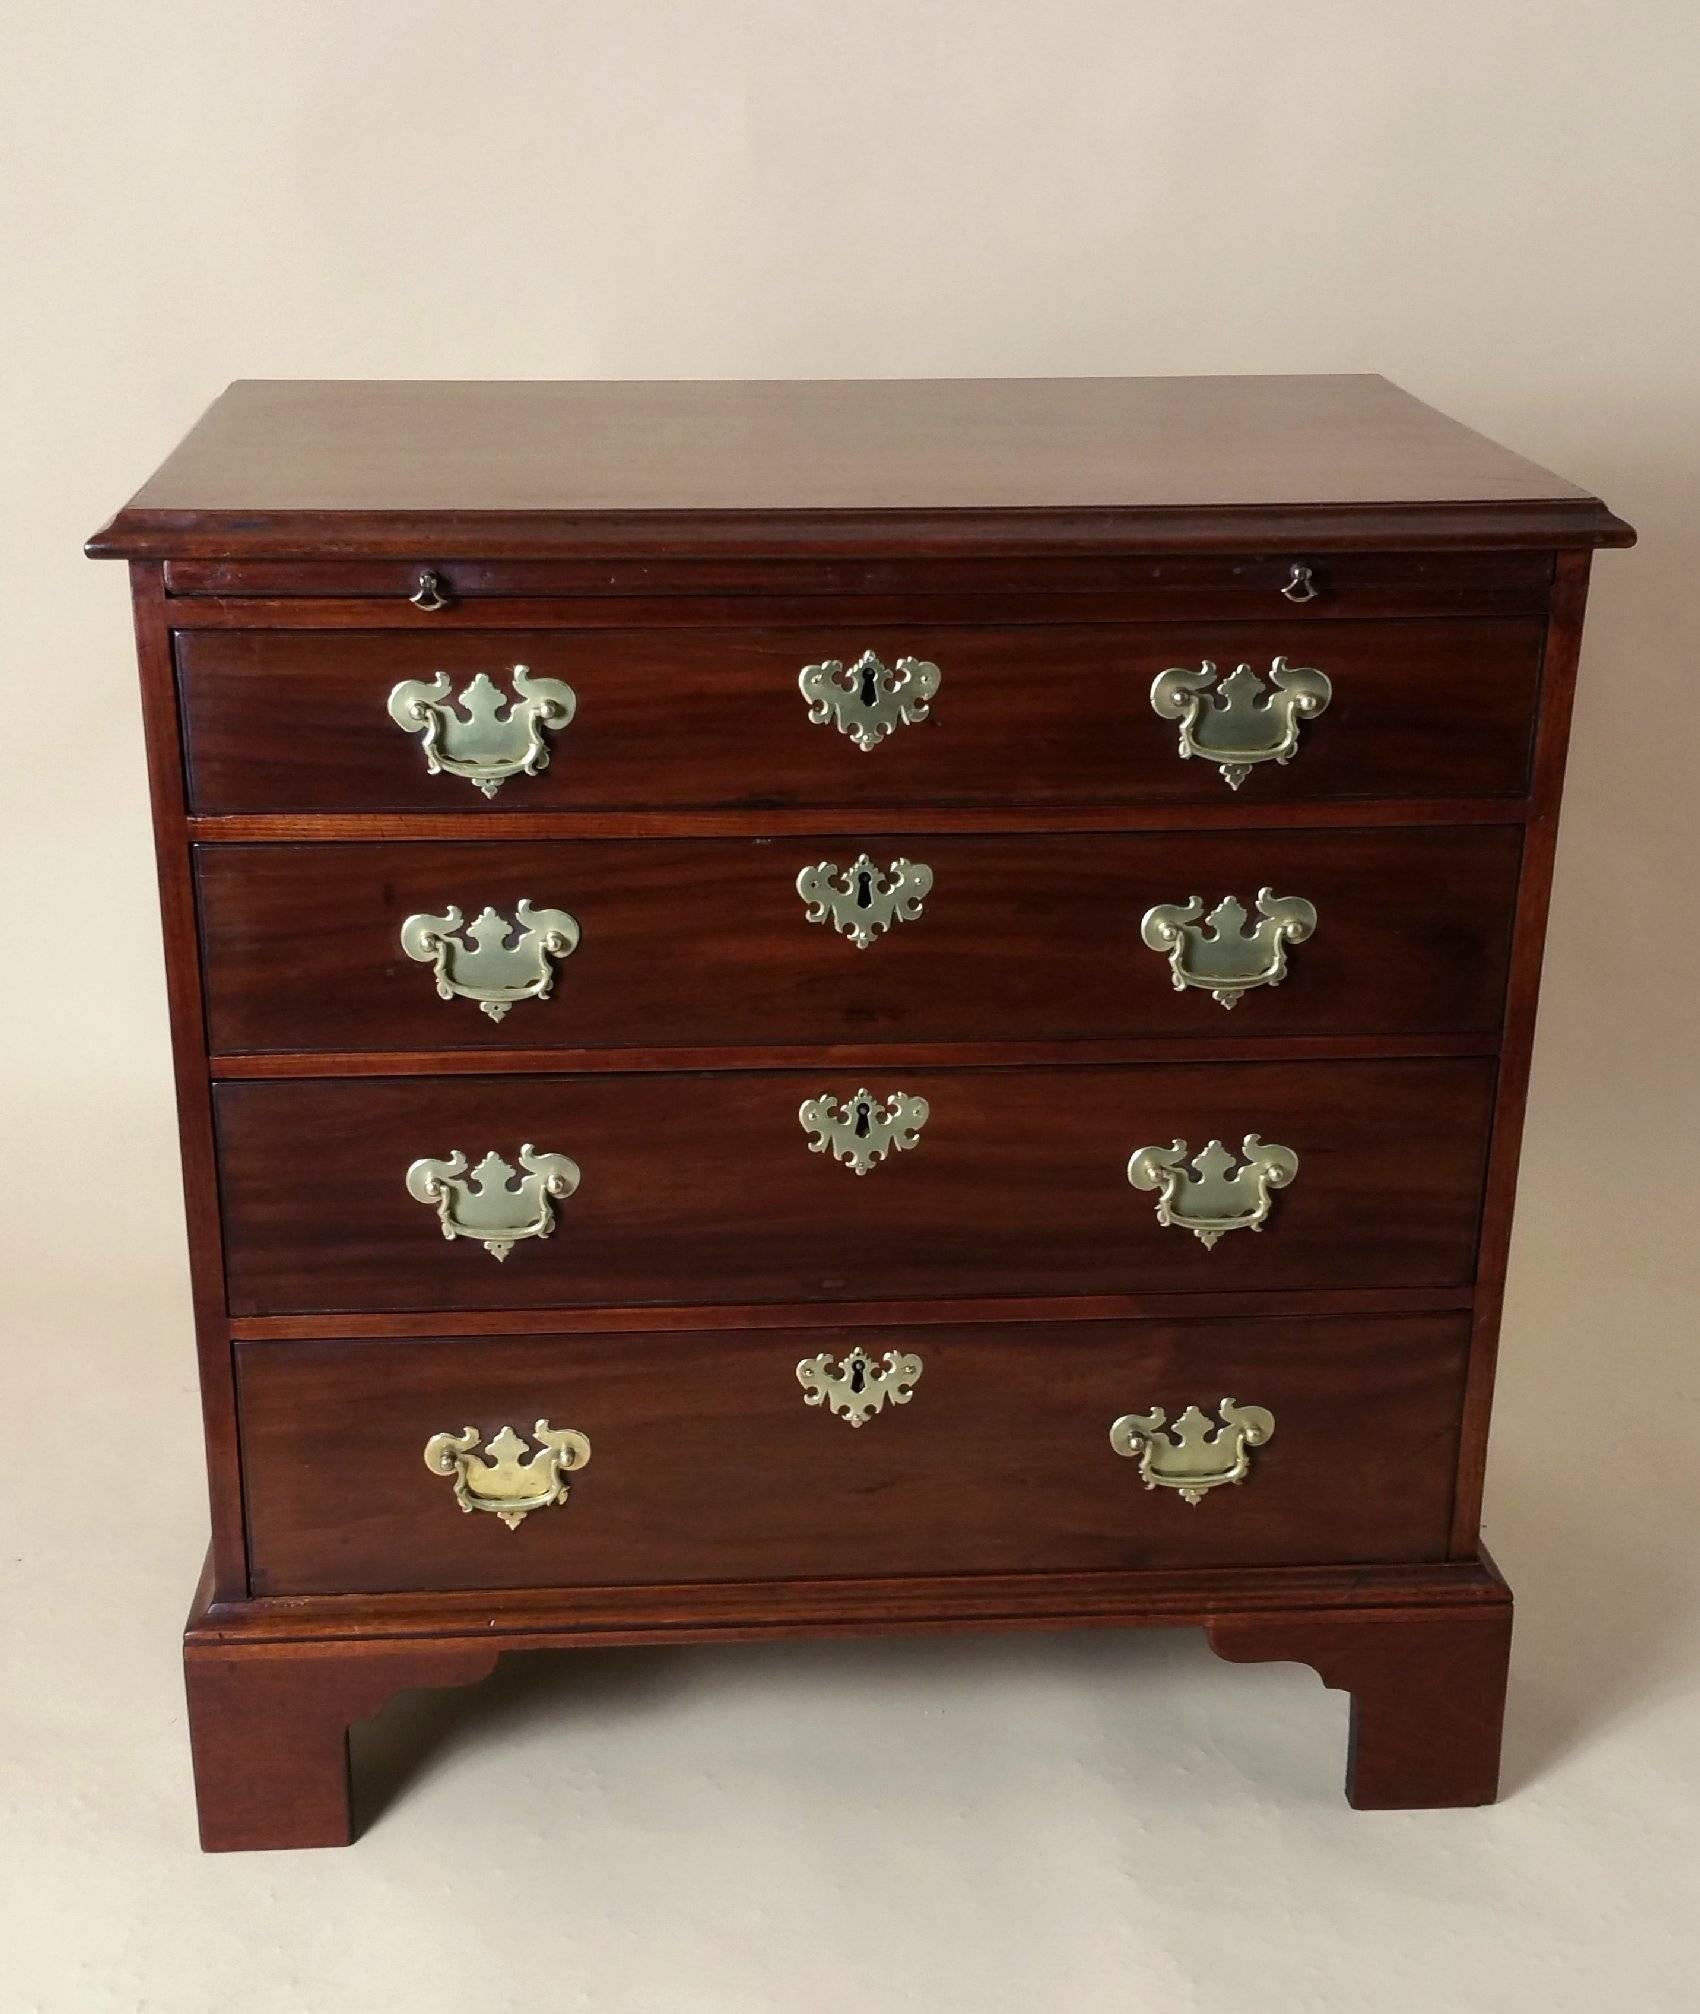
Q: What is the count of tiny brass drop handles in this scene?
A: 2